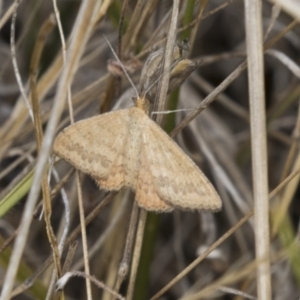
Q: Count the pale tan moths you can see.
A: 1